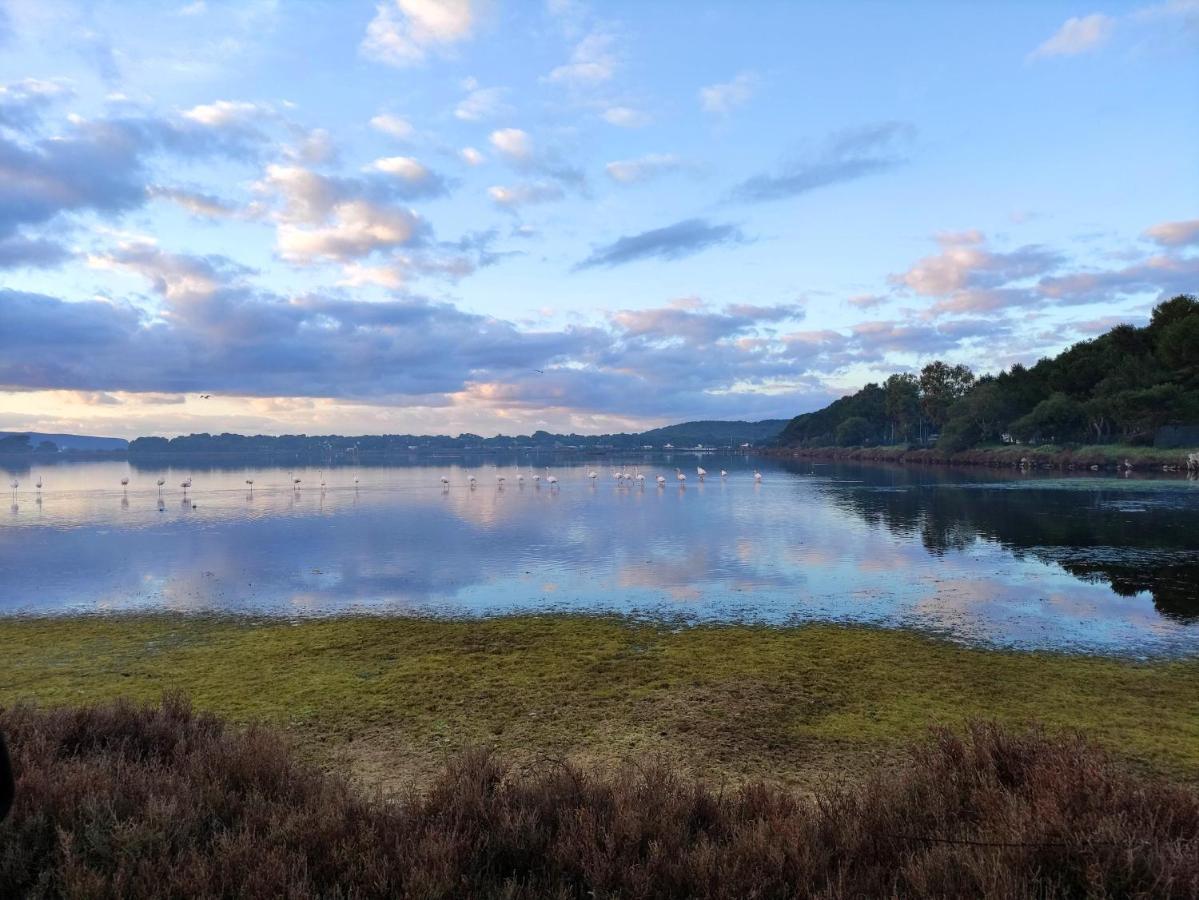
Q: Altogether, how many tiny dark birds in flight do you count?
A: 2